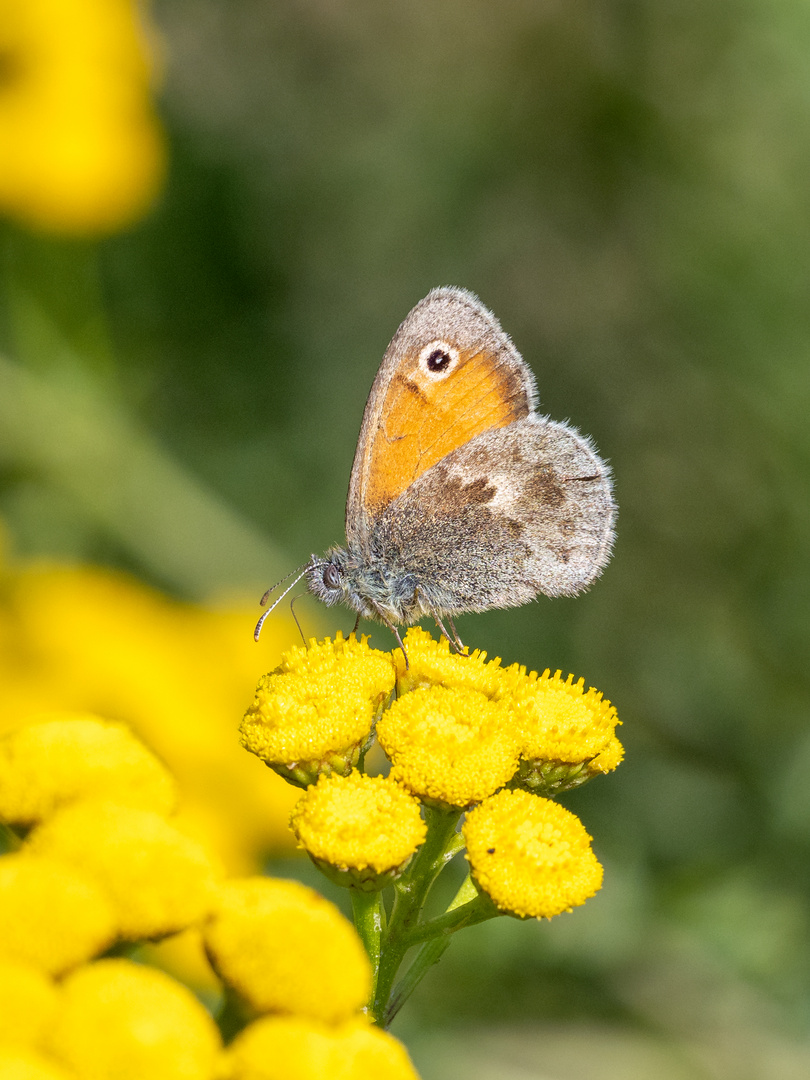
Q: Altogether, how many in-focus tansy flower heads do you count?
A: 6